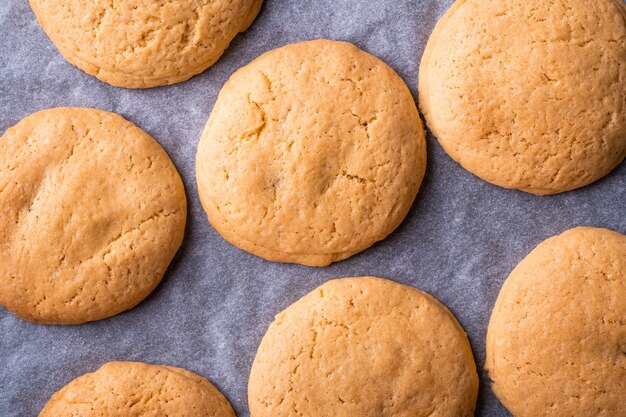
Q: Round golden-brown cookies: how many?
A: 7